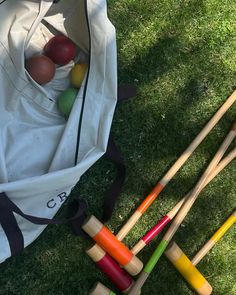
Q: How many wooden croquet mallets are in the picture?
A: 4